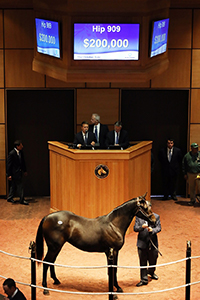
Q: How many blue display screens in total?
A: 3